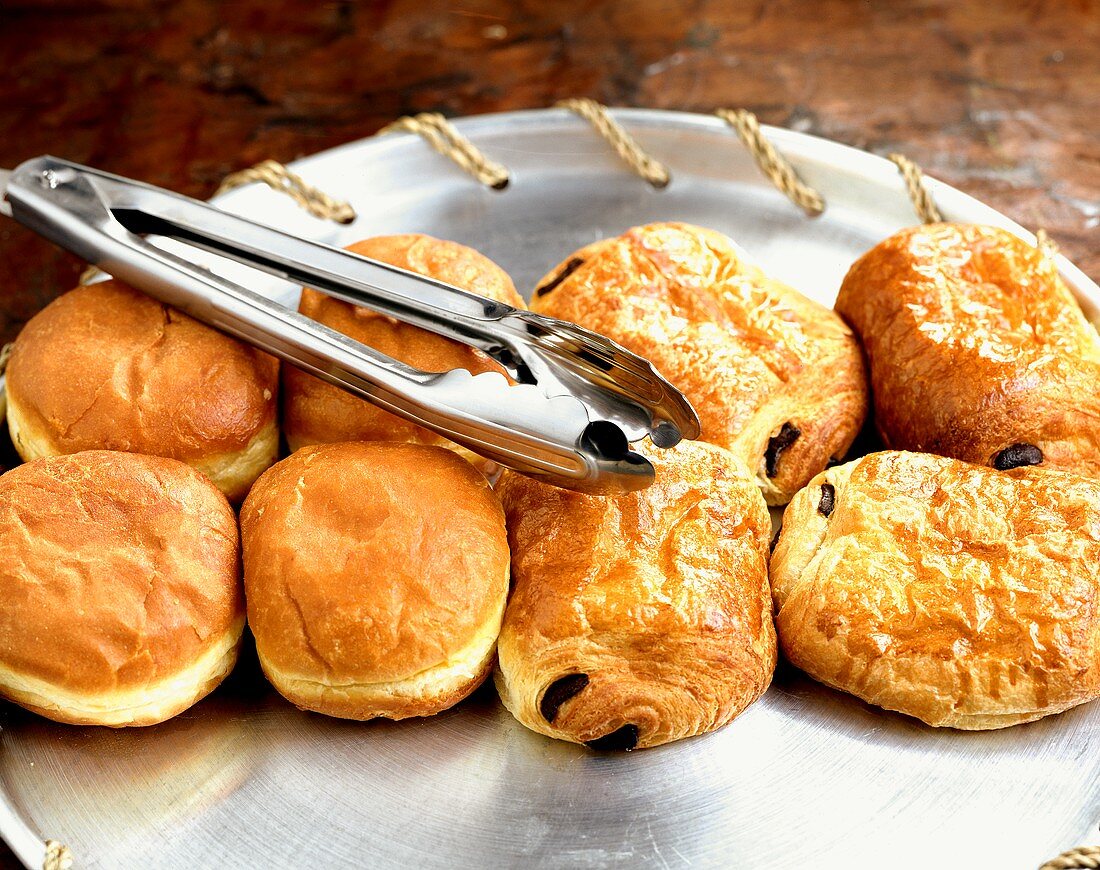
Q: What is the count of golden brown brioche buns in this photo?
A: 4